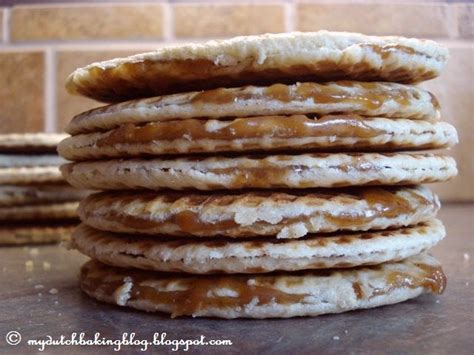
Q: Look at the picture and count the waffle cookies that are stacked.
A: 7